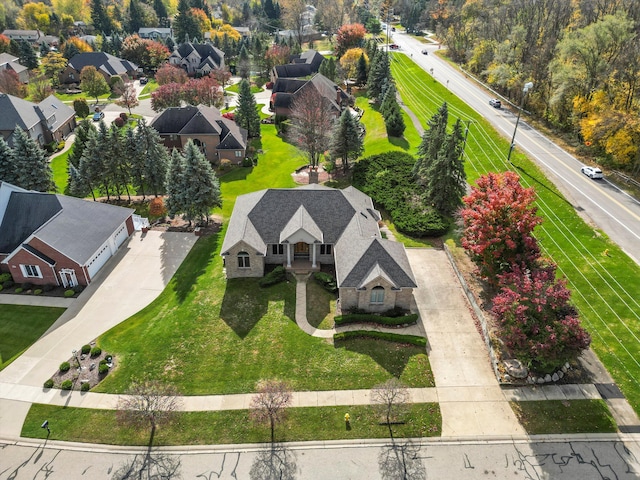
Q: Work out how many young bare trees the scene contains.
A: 3